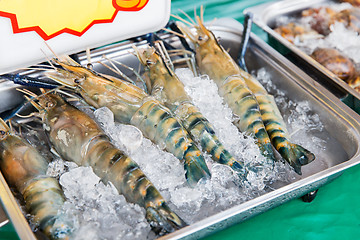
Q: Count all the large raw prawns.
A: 6